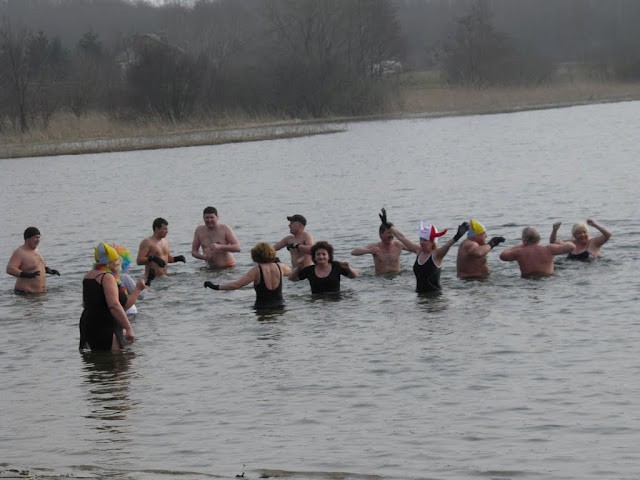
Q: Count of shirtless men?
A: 7